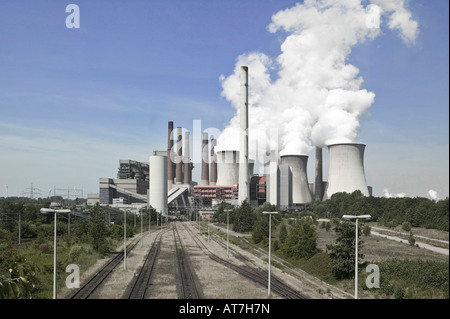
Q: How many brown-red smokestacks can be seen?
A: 5